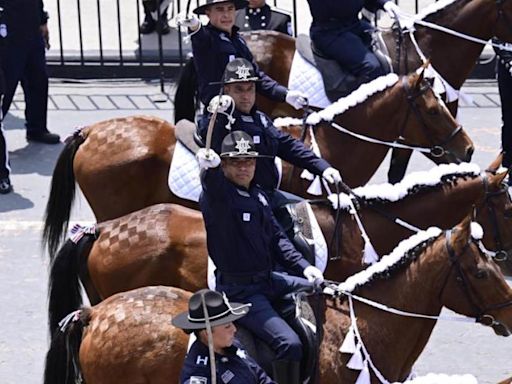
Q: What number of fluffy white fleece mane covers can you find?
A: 5